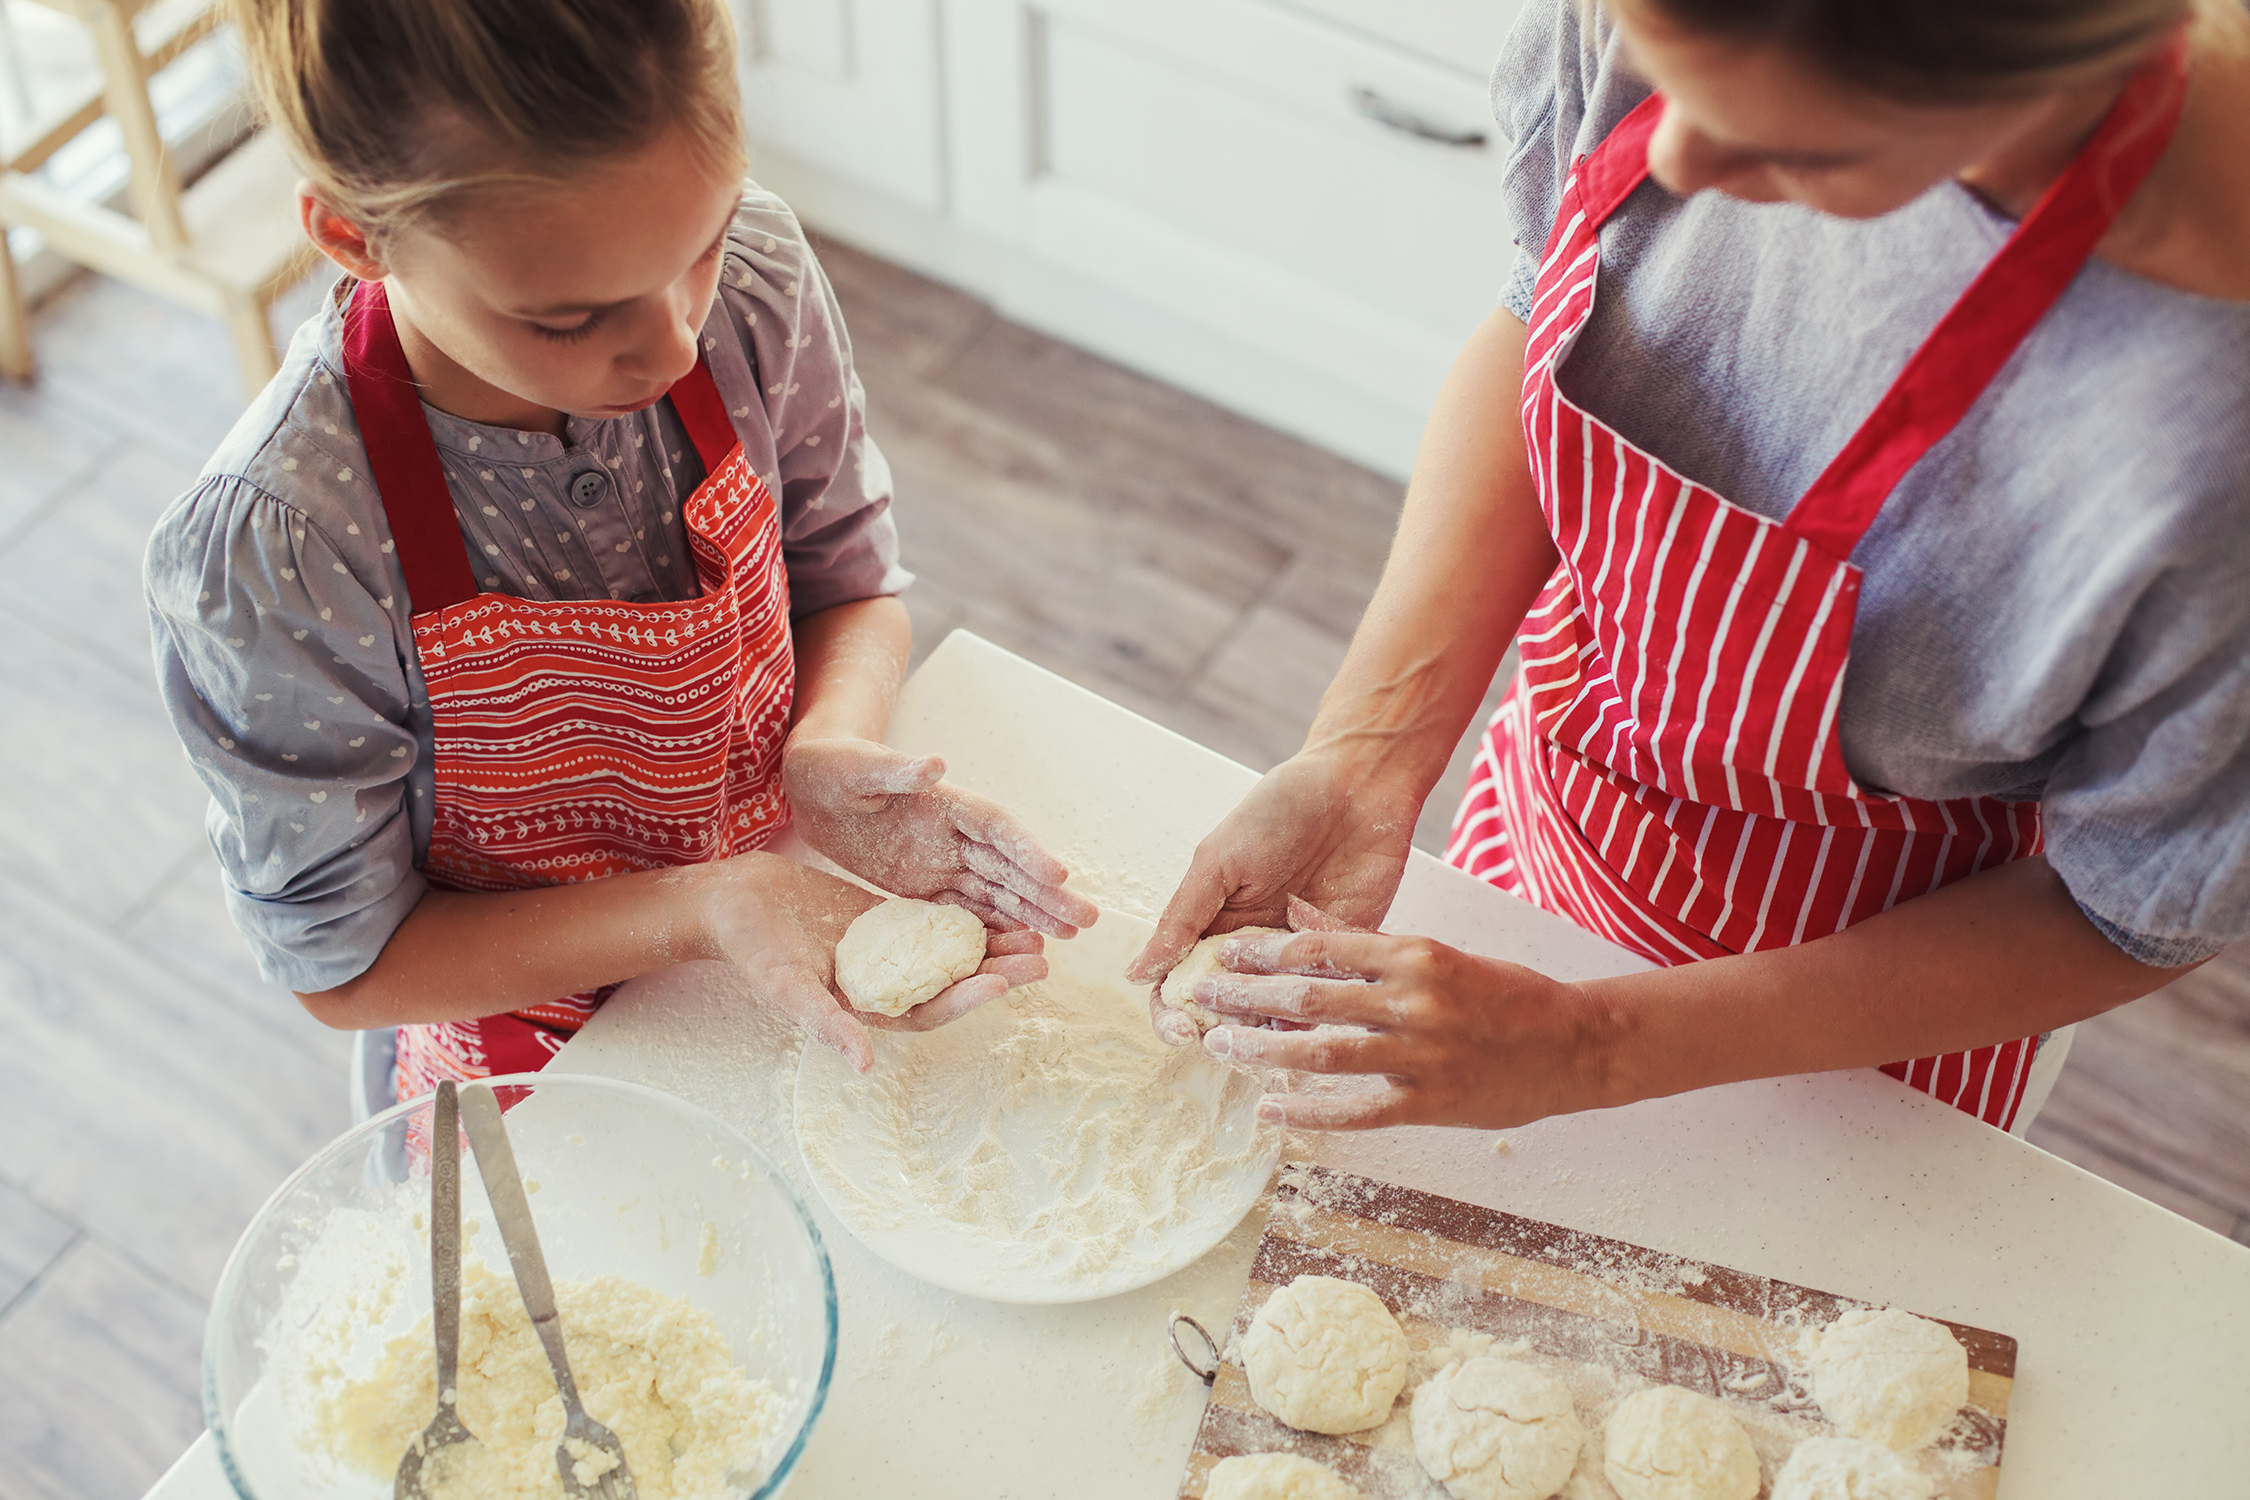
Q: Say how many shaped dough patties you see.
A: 8